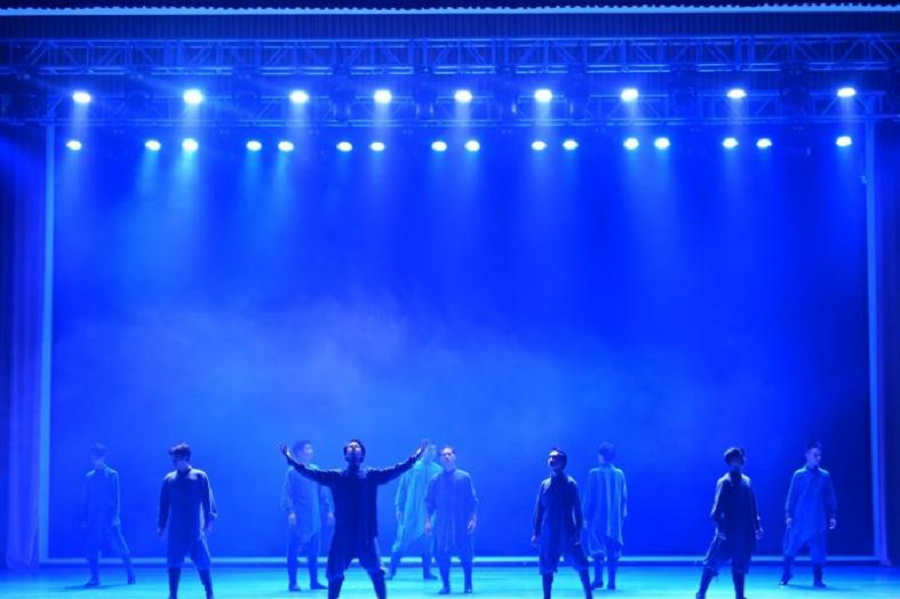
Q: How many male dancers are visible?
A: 10